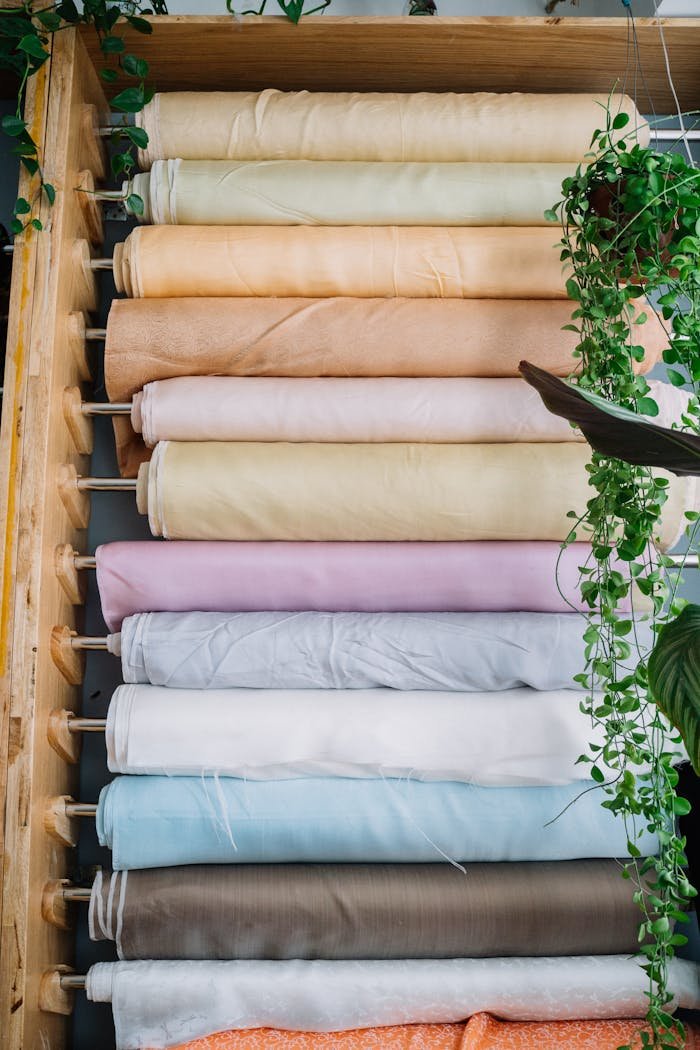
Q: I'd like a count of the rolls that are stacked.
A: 13